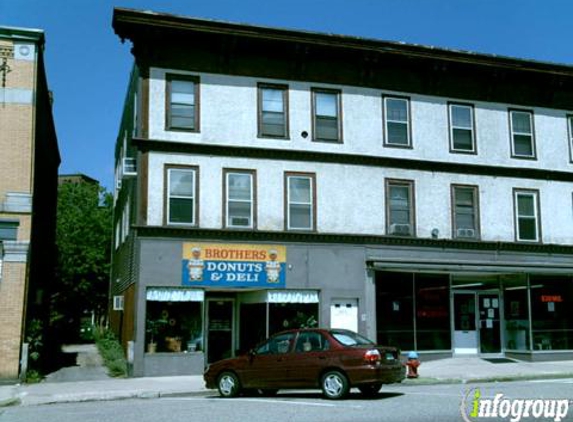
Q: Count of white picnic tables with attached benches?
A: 0